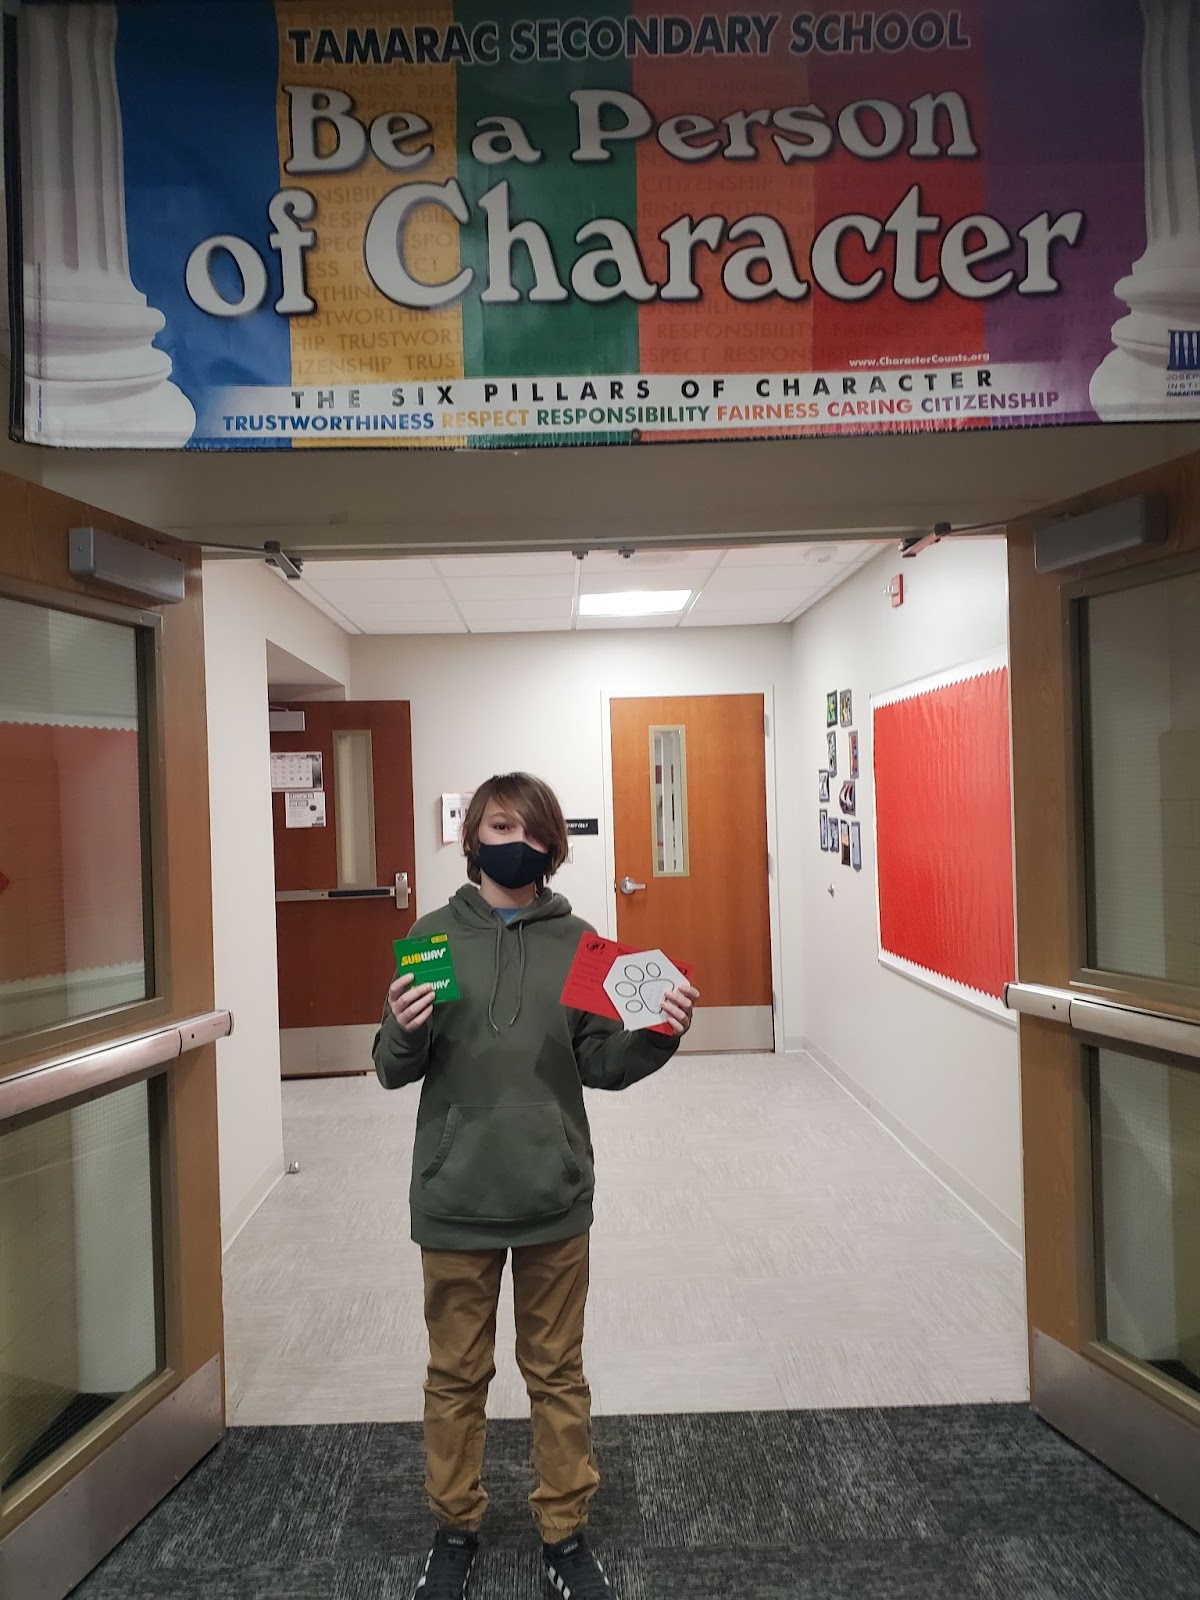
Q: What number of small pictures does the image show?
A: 10